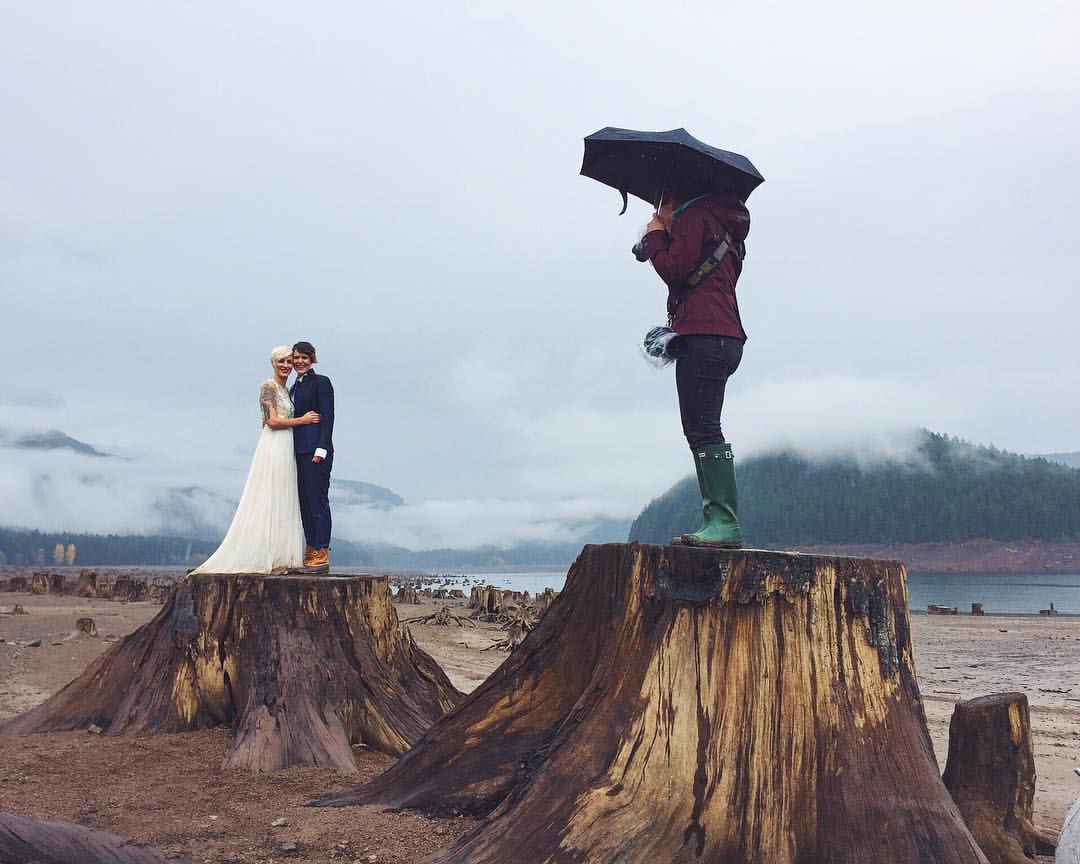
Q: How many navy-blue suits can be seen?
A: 1